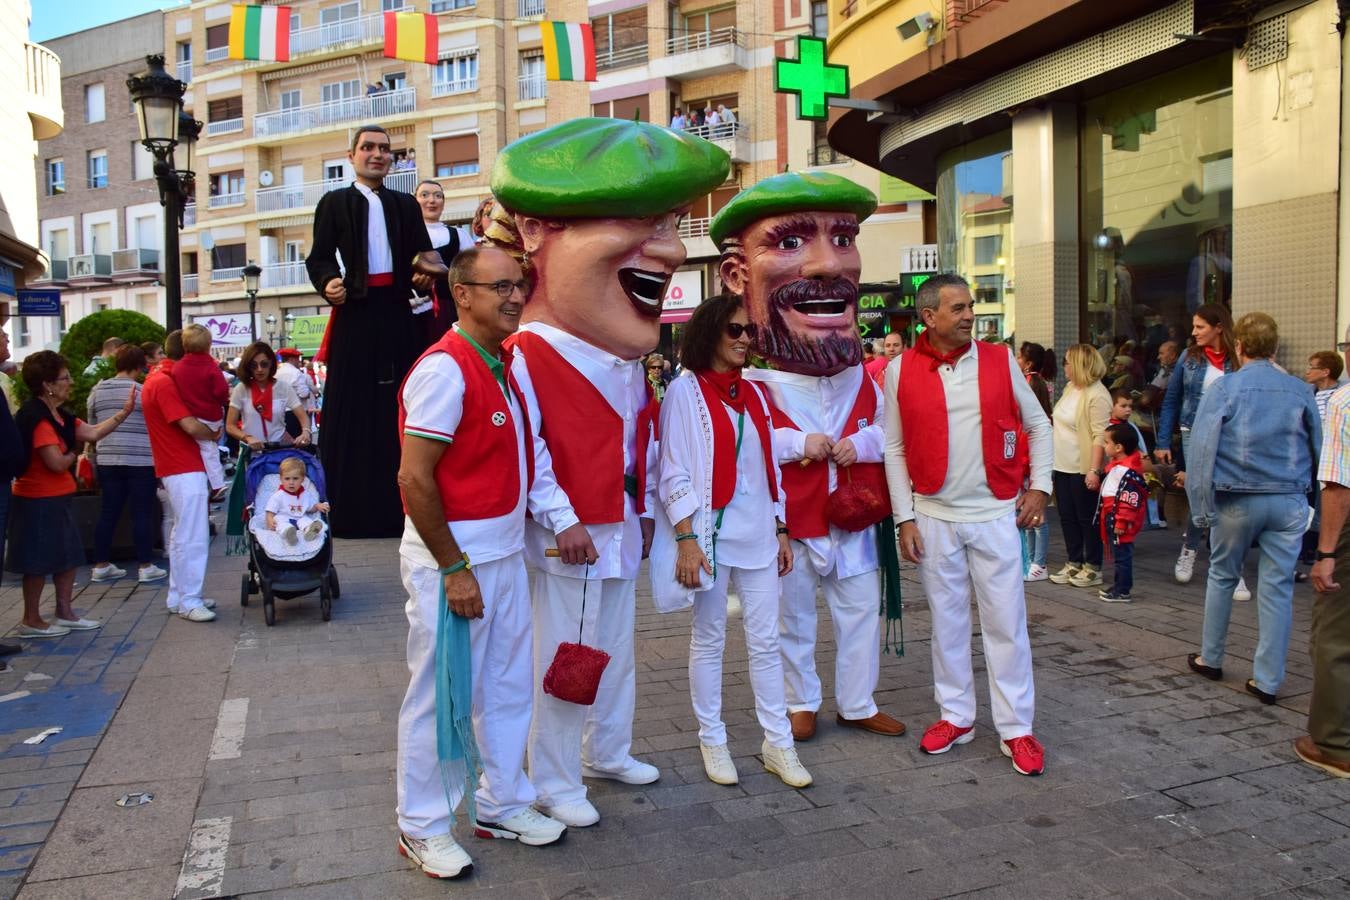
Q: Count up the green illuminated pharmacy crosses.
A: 1